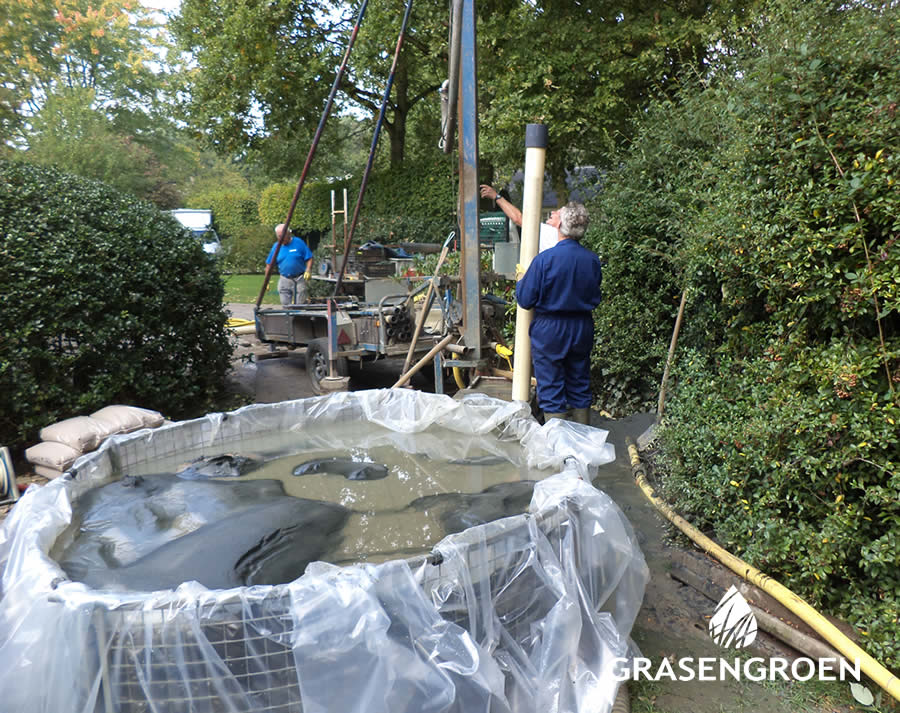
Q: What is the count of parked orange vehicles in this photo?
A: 0